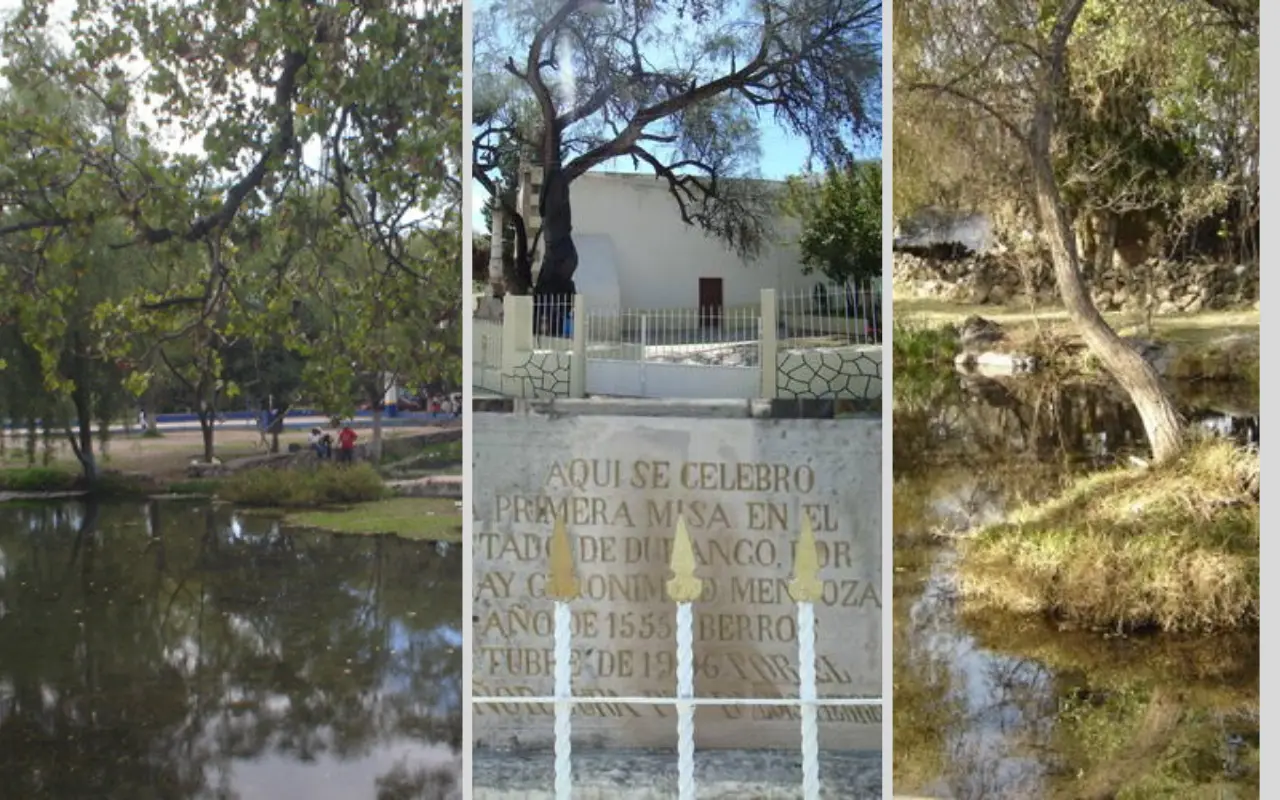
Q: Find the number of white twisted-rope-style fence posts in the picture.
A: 3